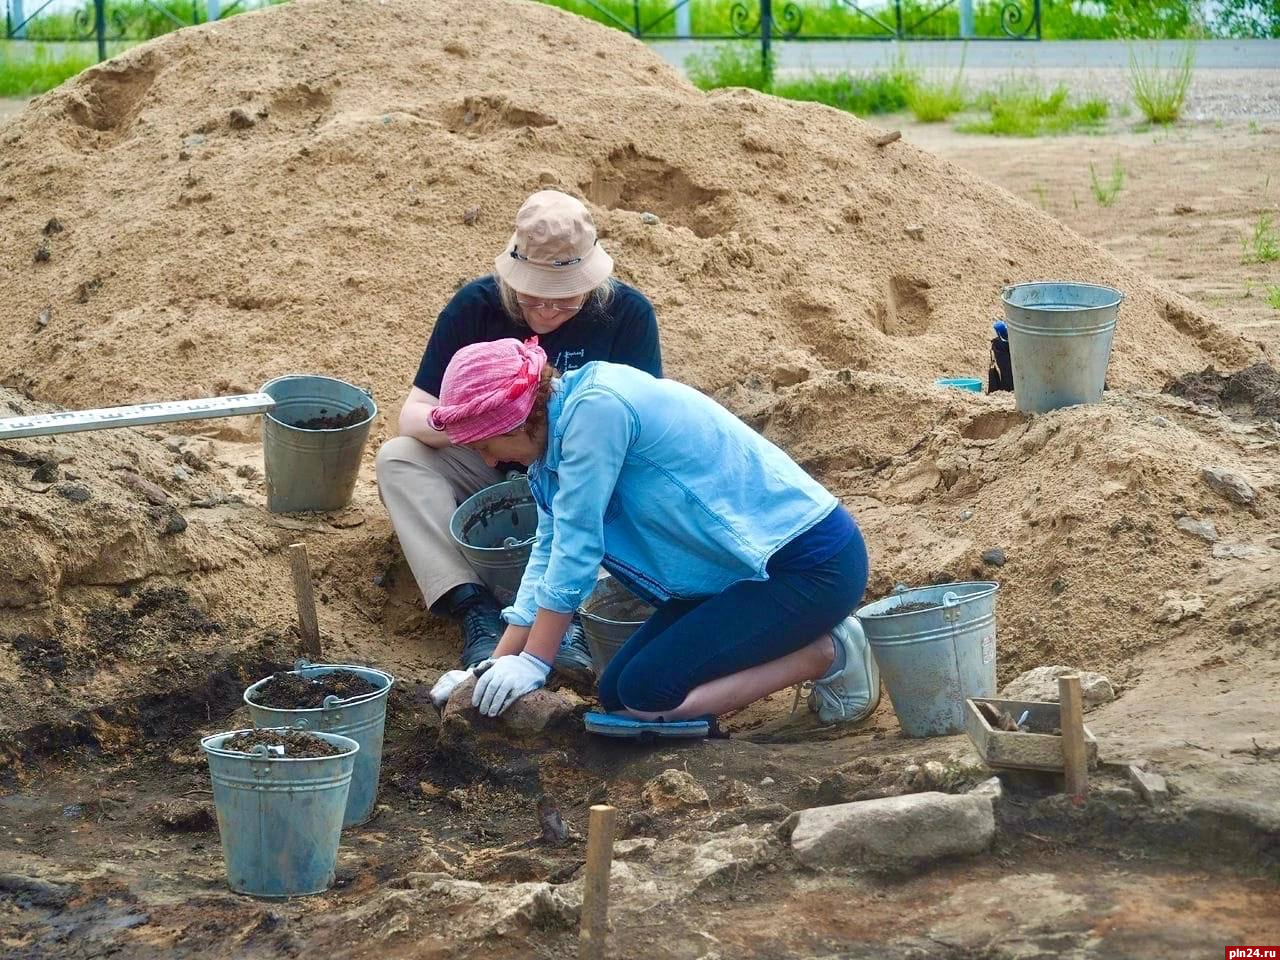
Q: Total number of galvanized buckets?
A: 7